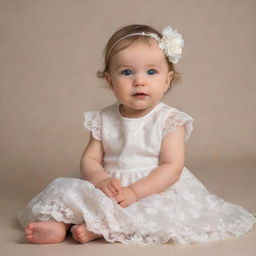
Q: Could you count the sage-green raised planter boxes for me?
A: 0